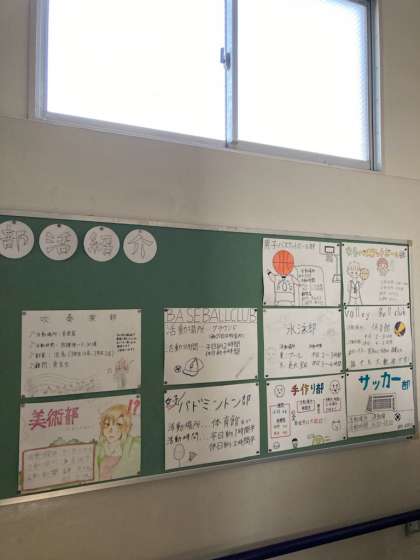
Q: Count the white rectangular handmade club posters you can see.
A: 10